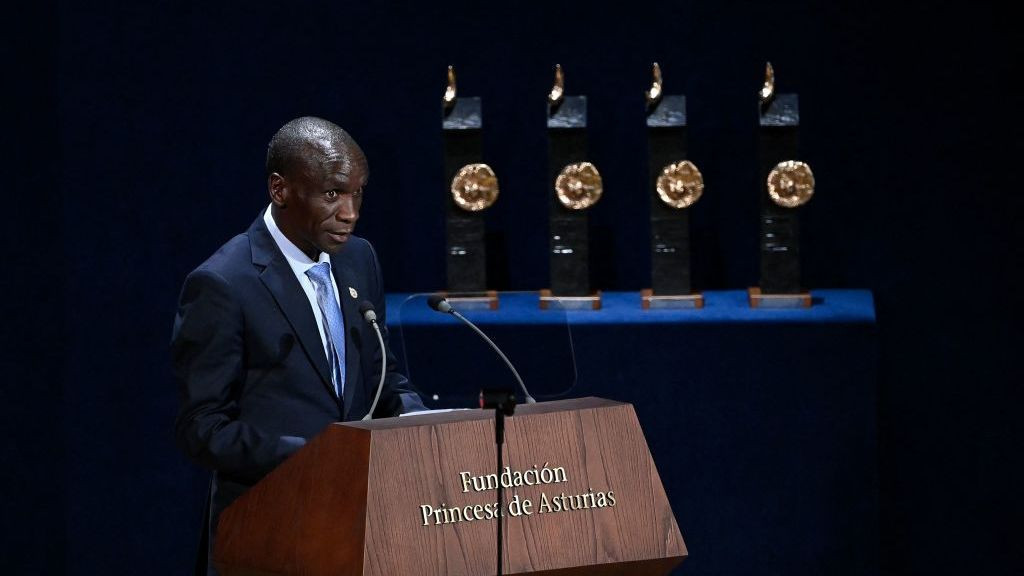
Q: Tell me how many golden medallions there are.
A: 4